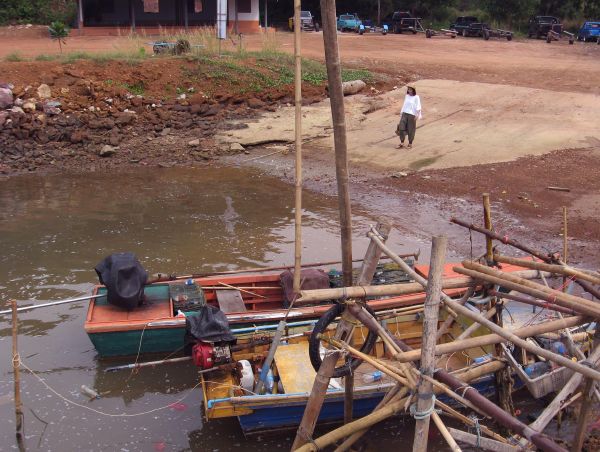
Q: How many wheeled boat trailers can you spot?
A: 4